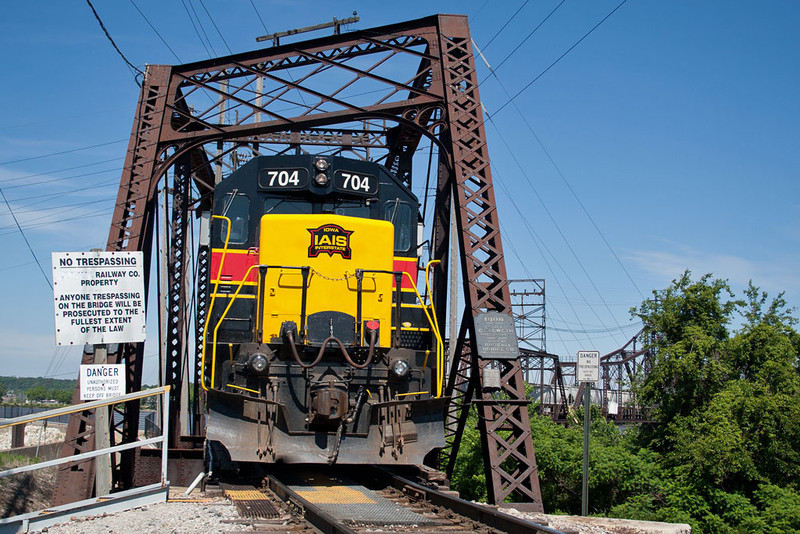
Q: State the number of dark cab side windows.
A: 2